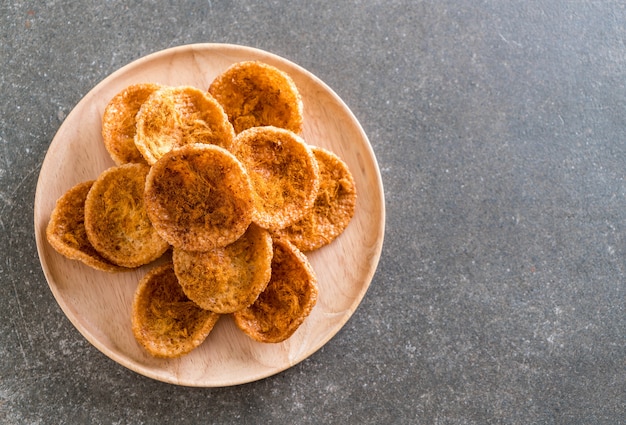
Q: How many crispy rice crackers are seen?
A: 11